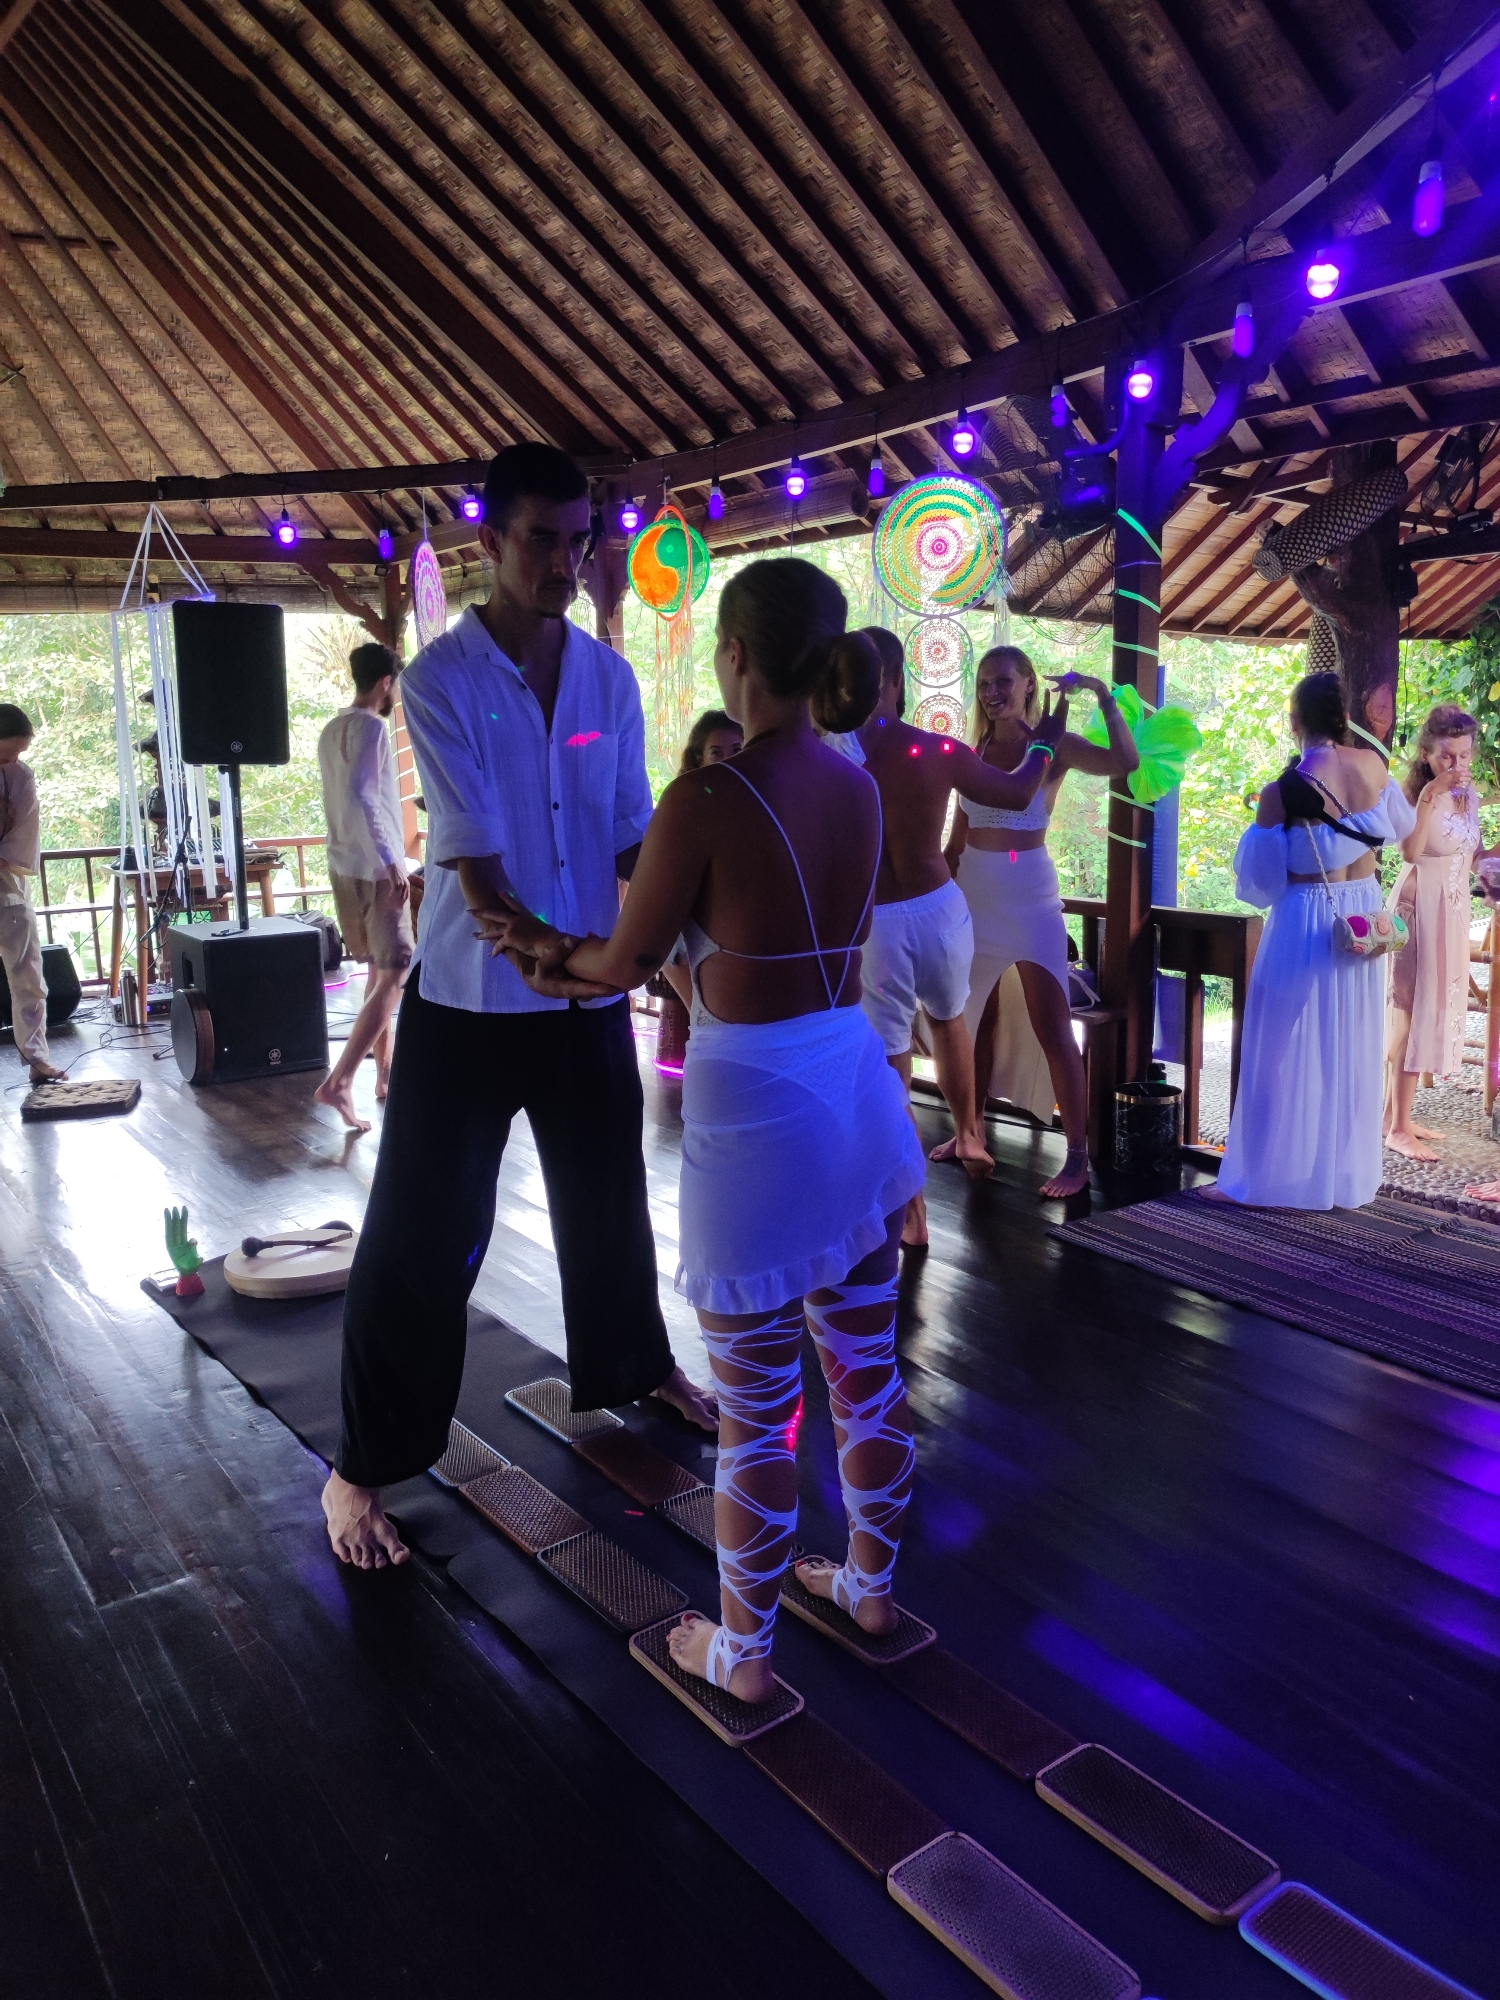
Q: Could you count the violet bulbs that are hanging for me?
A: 13